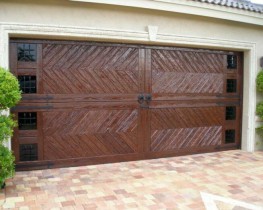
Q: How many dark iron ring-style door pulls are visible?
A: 2